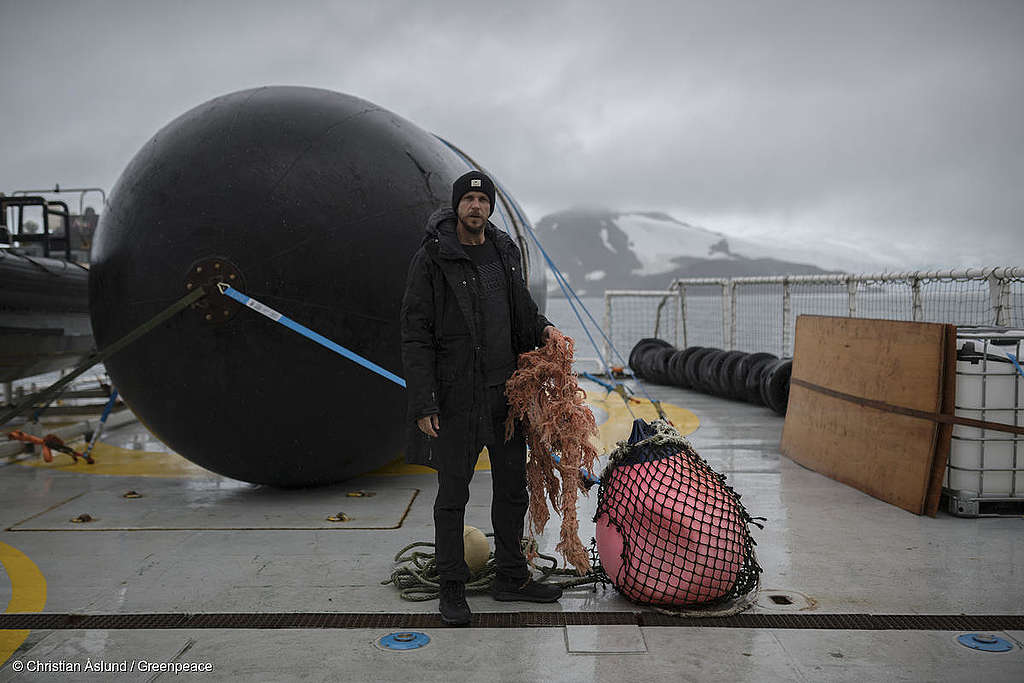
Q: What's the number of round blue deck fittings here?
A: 2